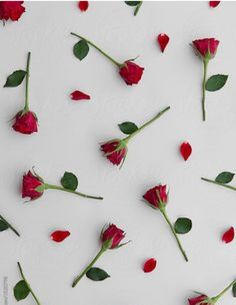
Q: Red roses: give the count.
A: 9